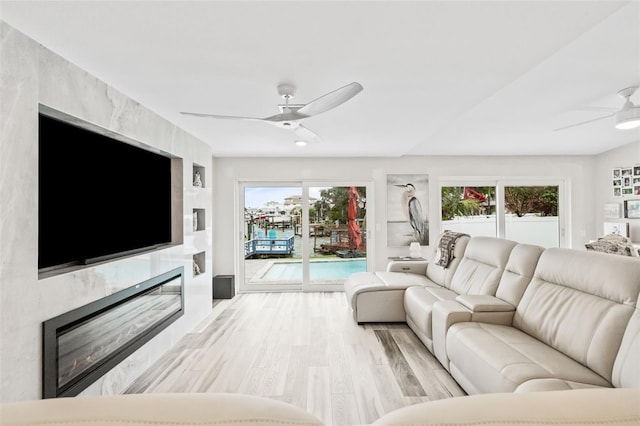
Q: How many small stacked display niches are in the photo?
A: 3